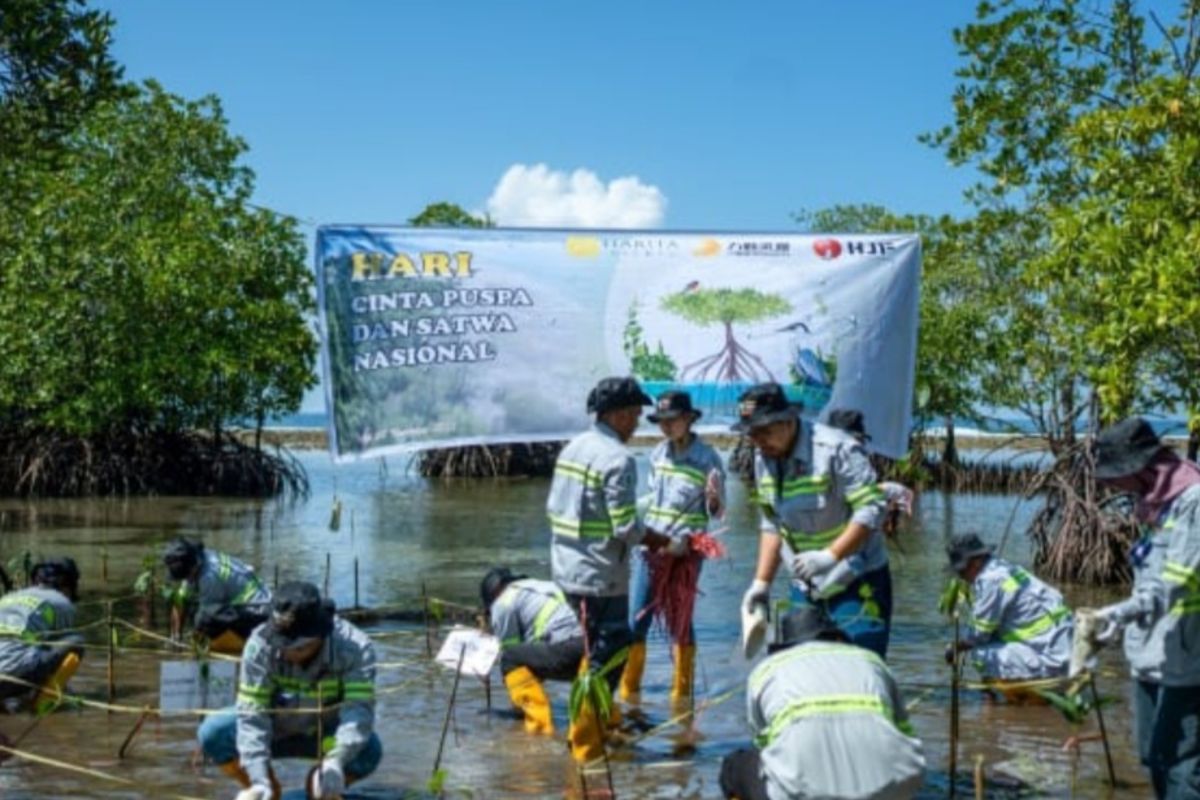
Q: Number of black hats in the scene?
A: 11